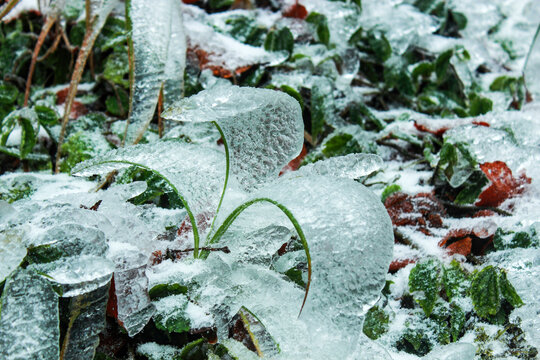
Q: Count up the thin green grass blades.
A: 3